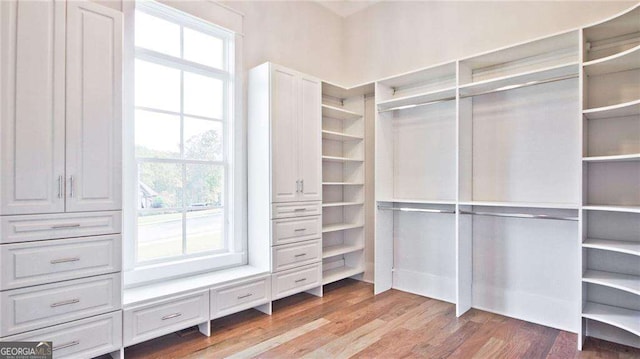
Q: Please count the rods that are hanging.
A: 4